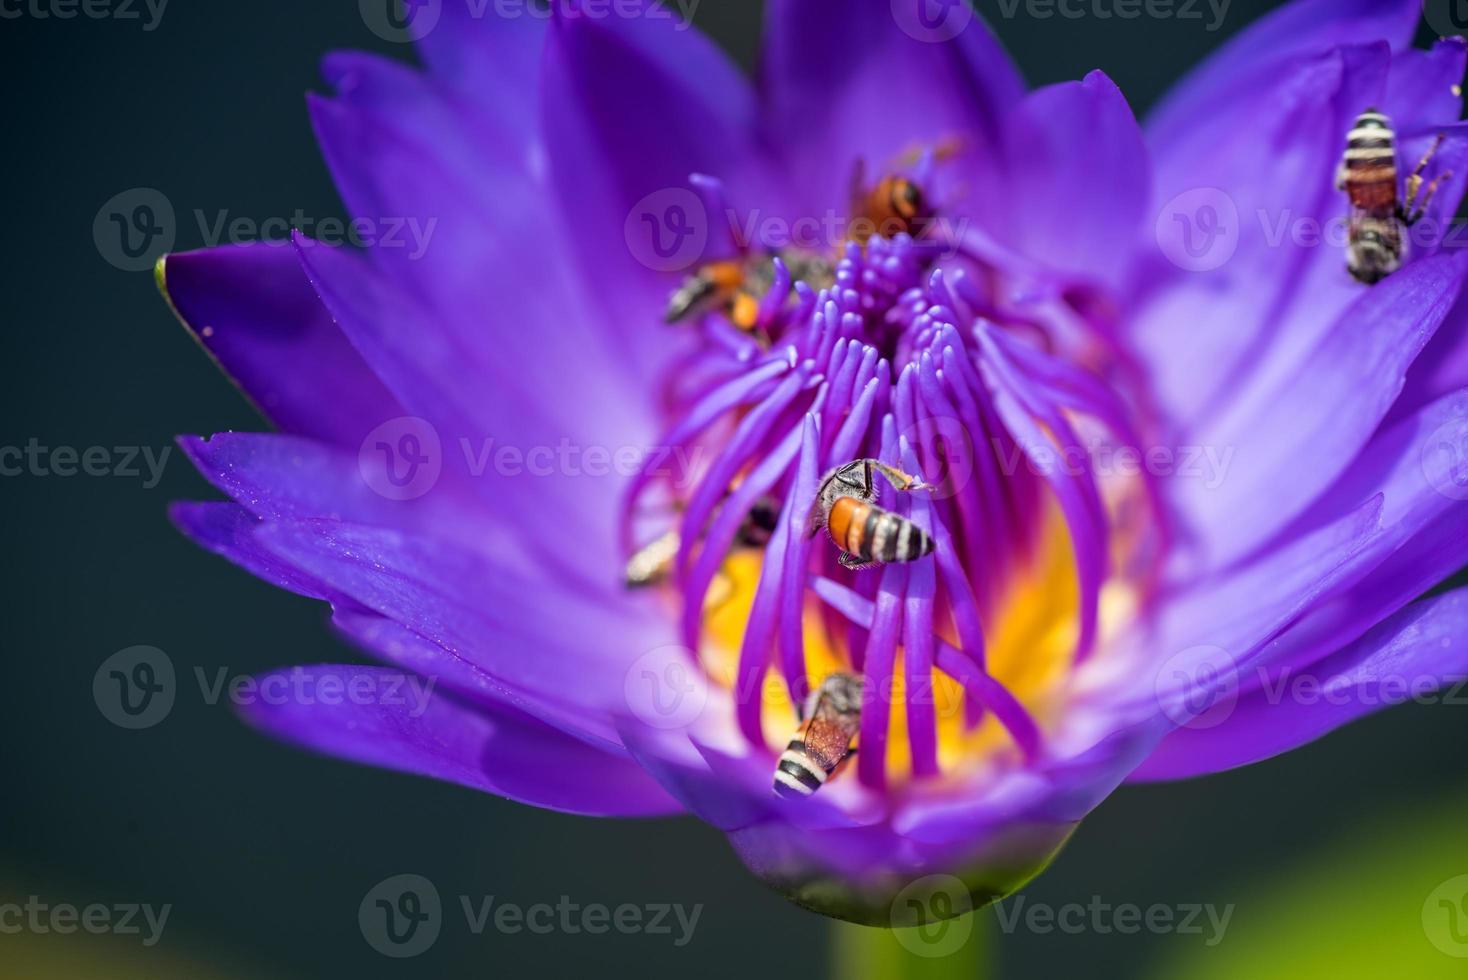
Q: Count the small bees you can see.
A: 6